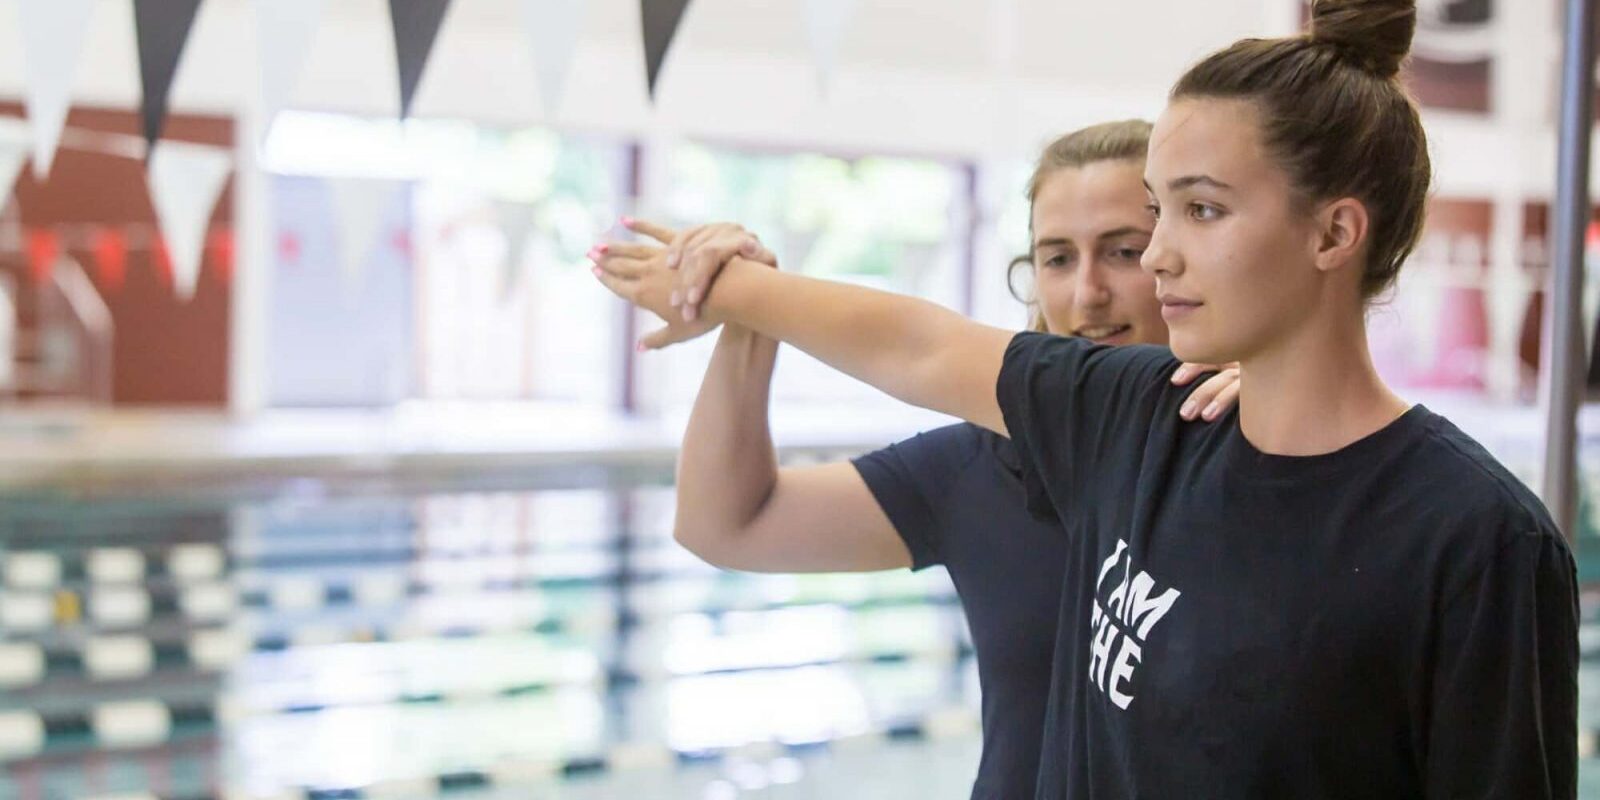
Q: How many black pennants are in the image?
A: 3